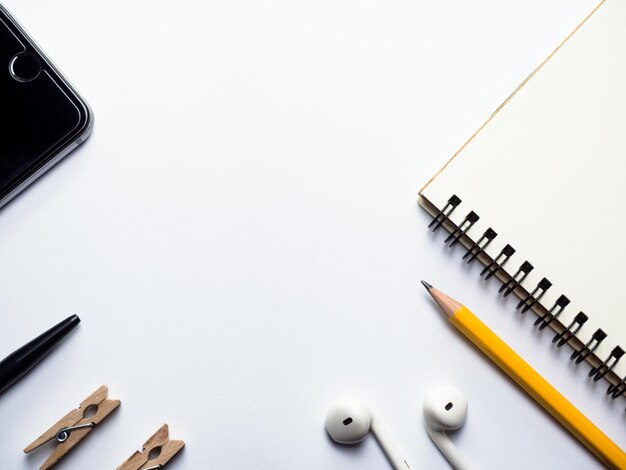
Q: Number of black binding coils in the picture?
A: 11